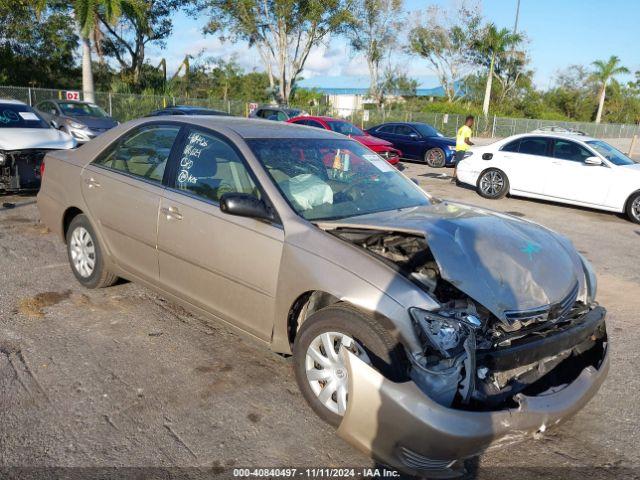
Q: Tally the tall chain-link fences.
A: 1